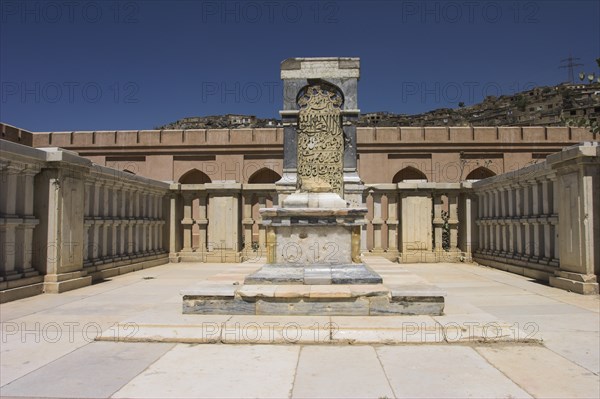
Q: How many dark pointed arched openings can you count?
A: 4